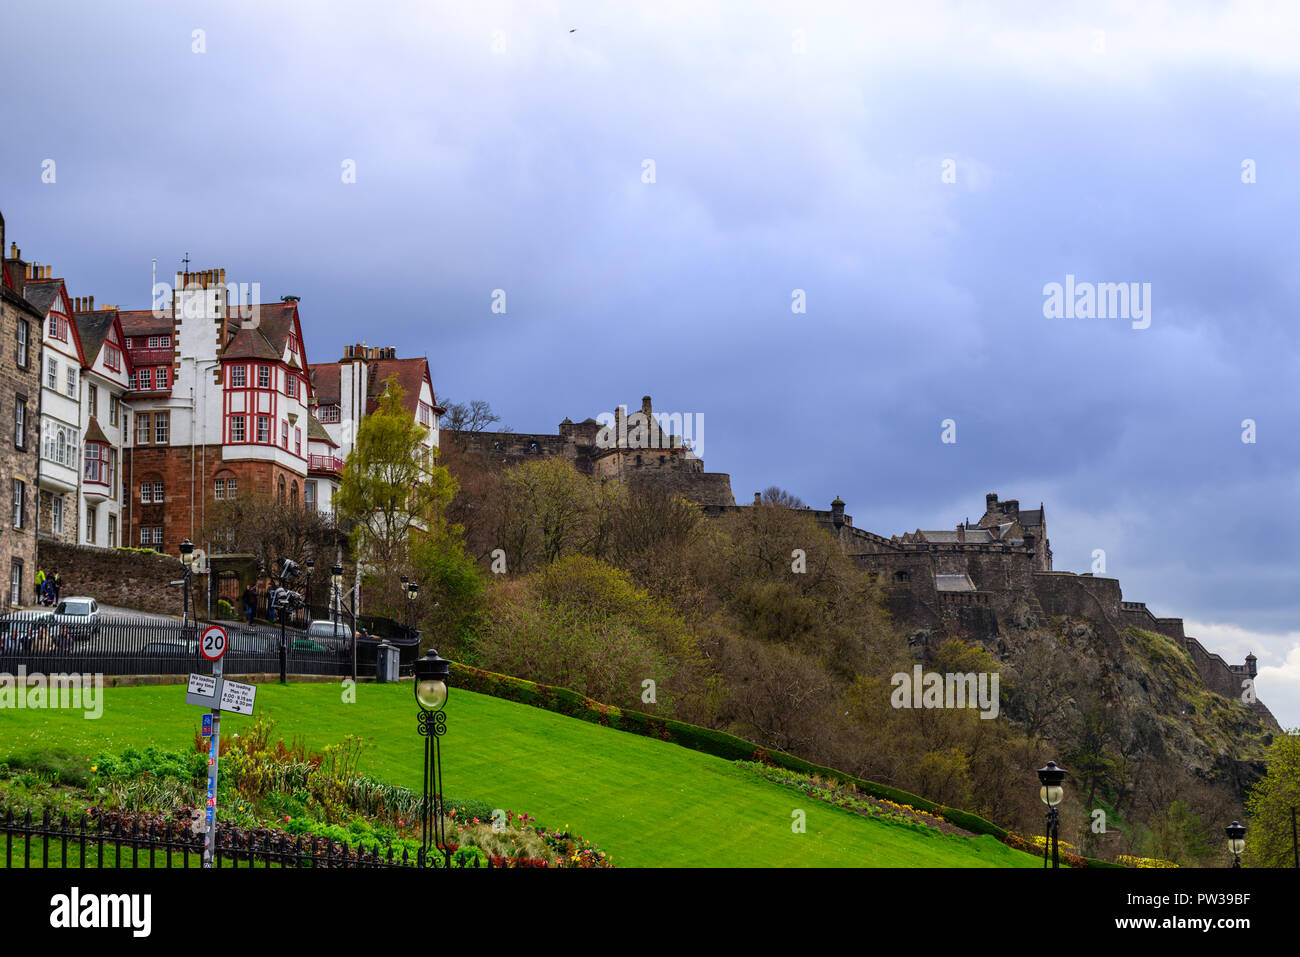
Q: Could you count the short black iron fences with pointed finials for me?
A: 1